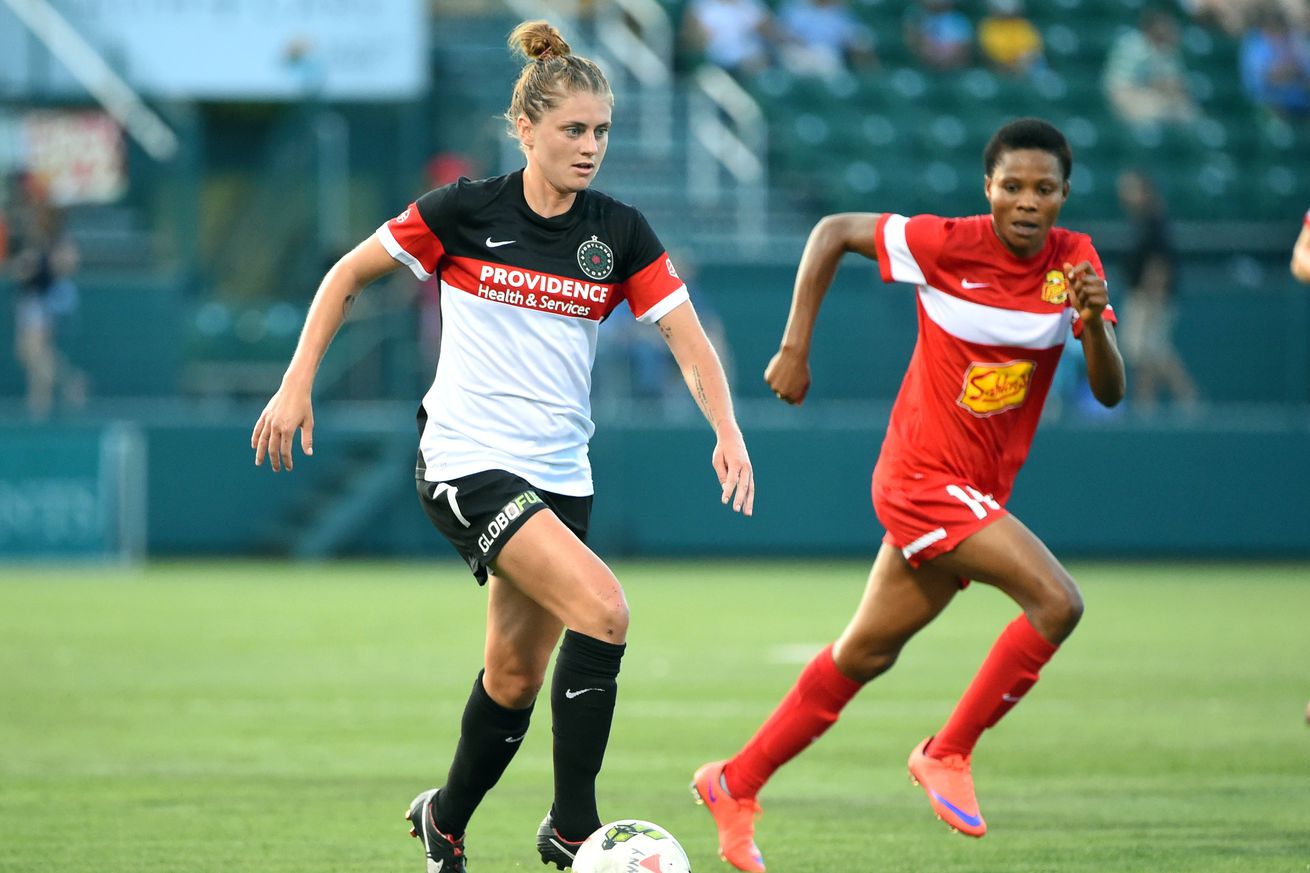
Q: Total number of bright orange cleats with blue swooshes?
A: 2